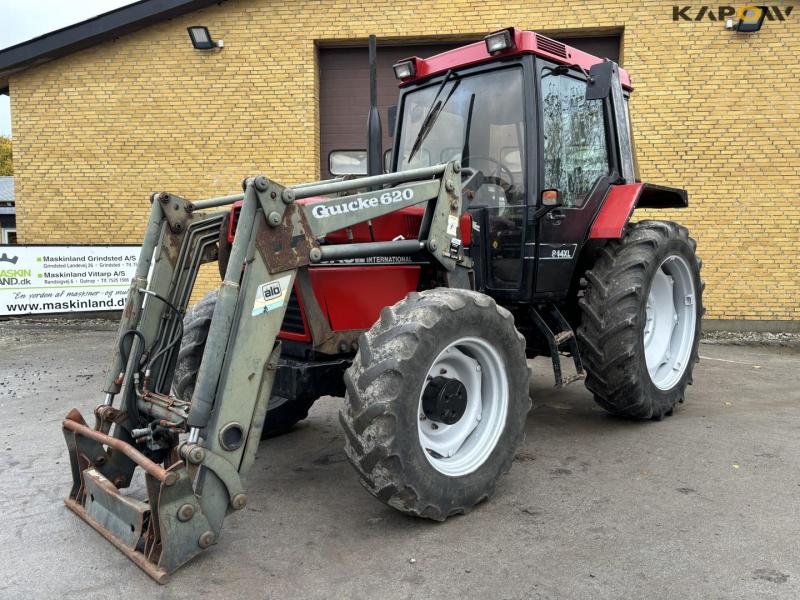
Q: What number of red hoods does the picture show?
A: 1